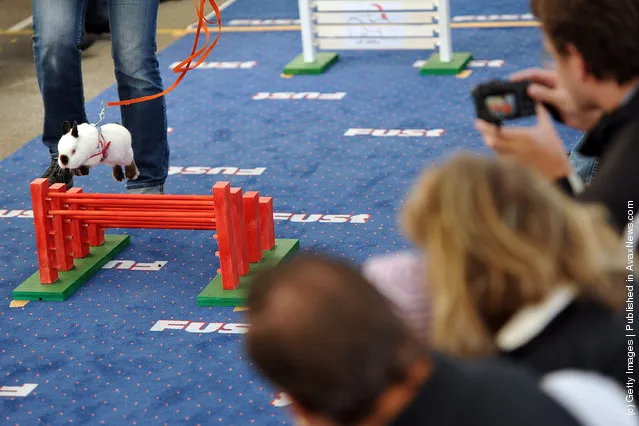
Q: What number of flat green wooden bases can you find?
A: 4